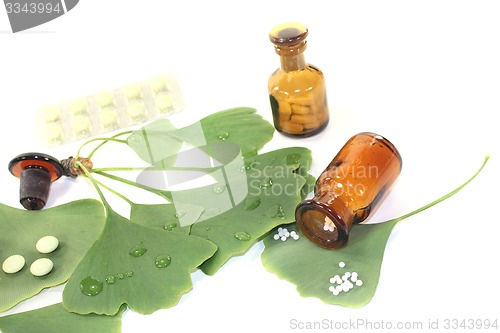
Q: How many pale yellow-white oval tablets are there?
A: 3